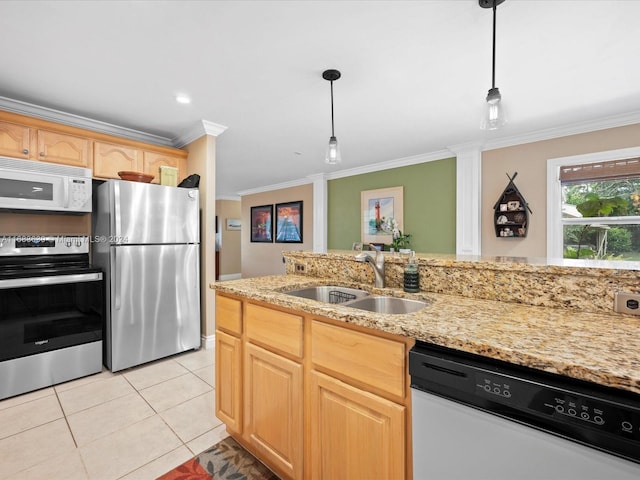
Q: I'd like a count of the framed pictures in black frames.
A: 2